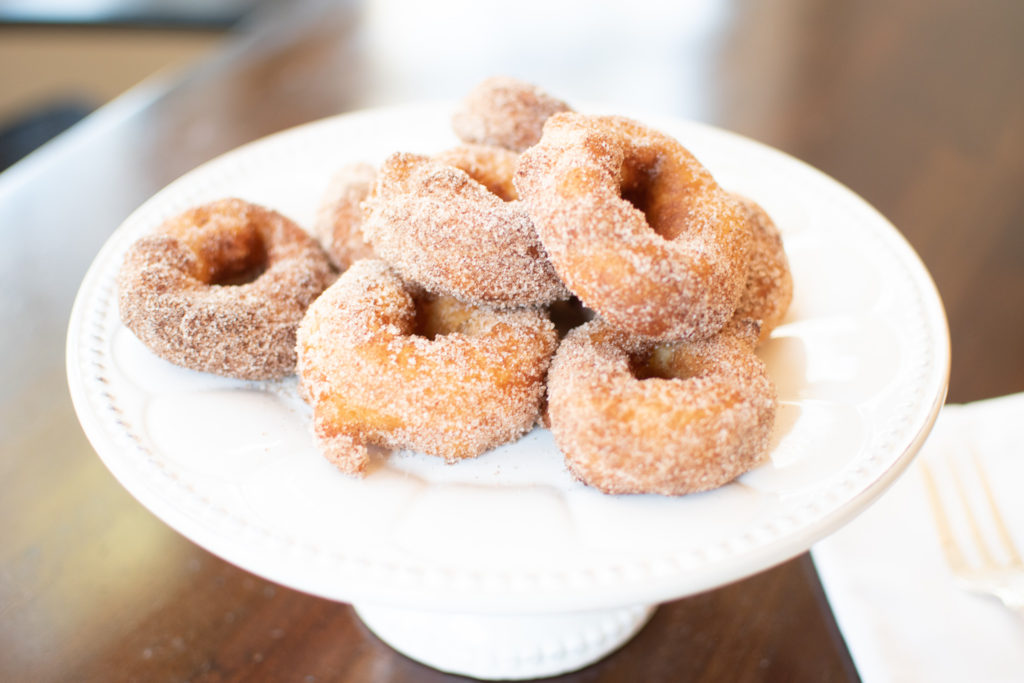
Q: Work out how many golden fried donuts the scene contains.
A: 8